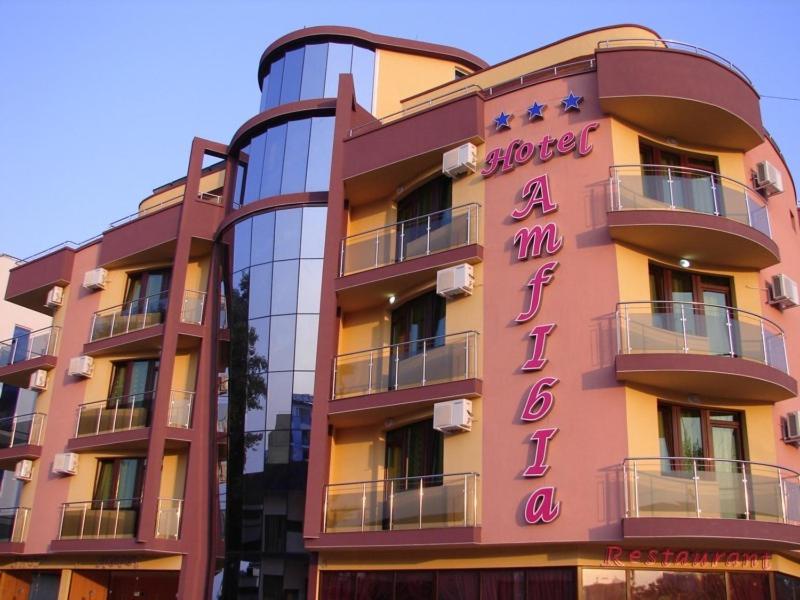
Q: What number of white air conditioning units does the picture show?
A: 12